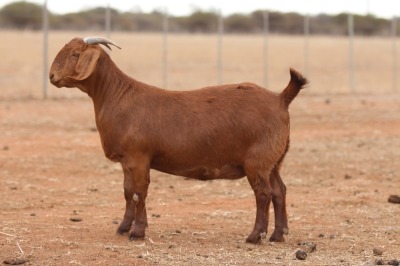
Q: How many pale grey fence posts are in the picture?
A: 8